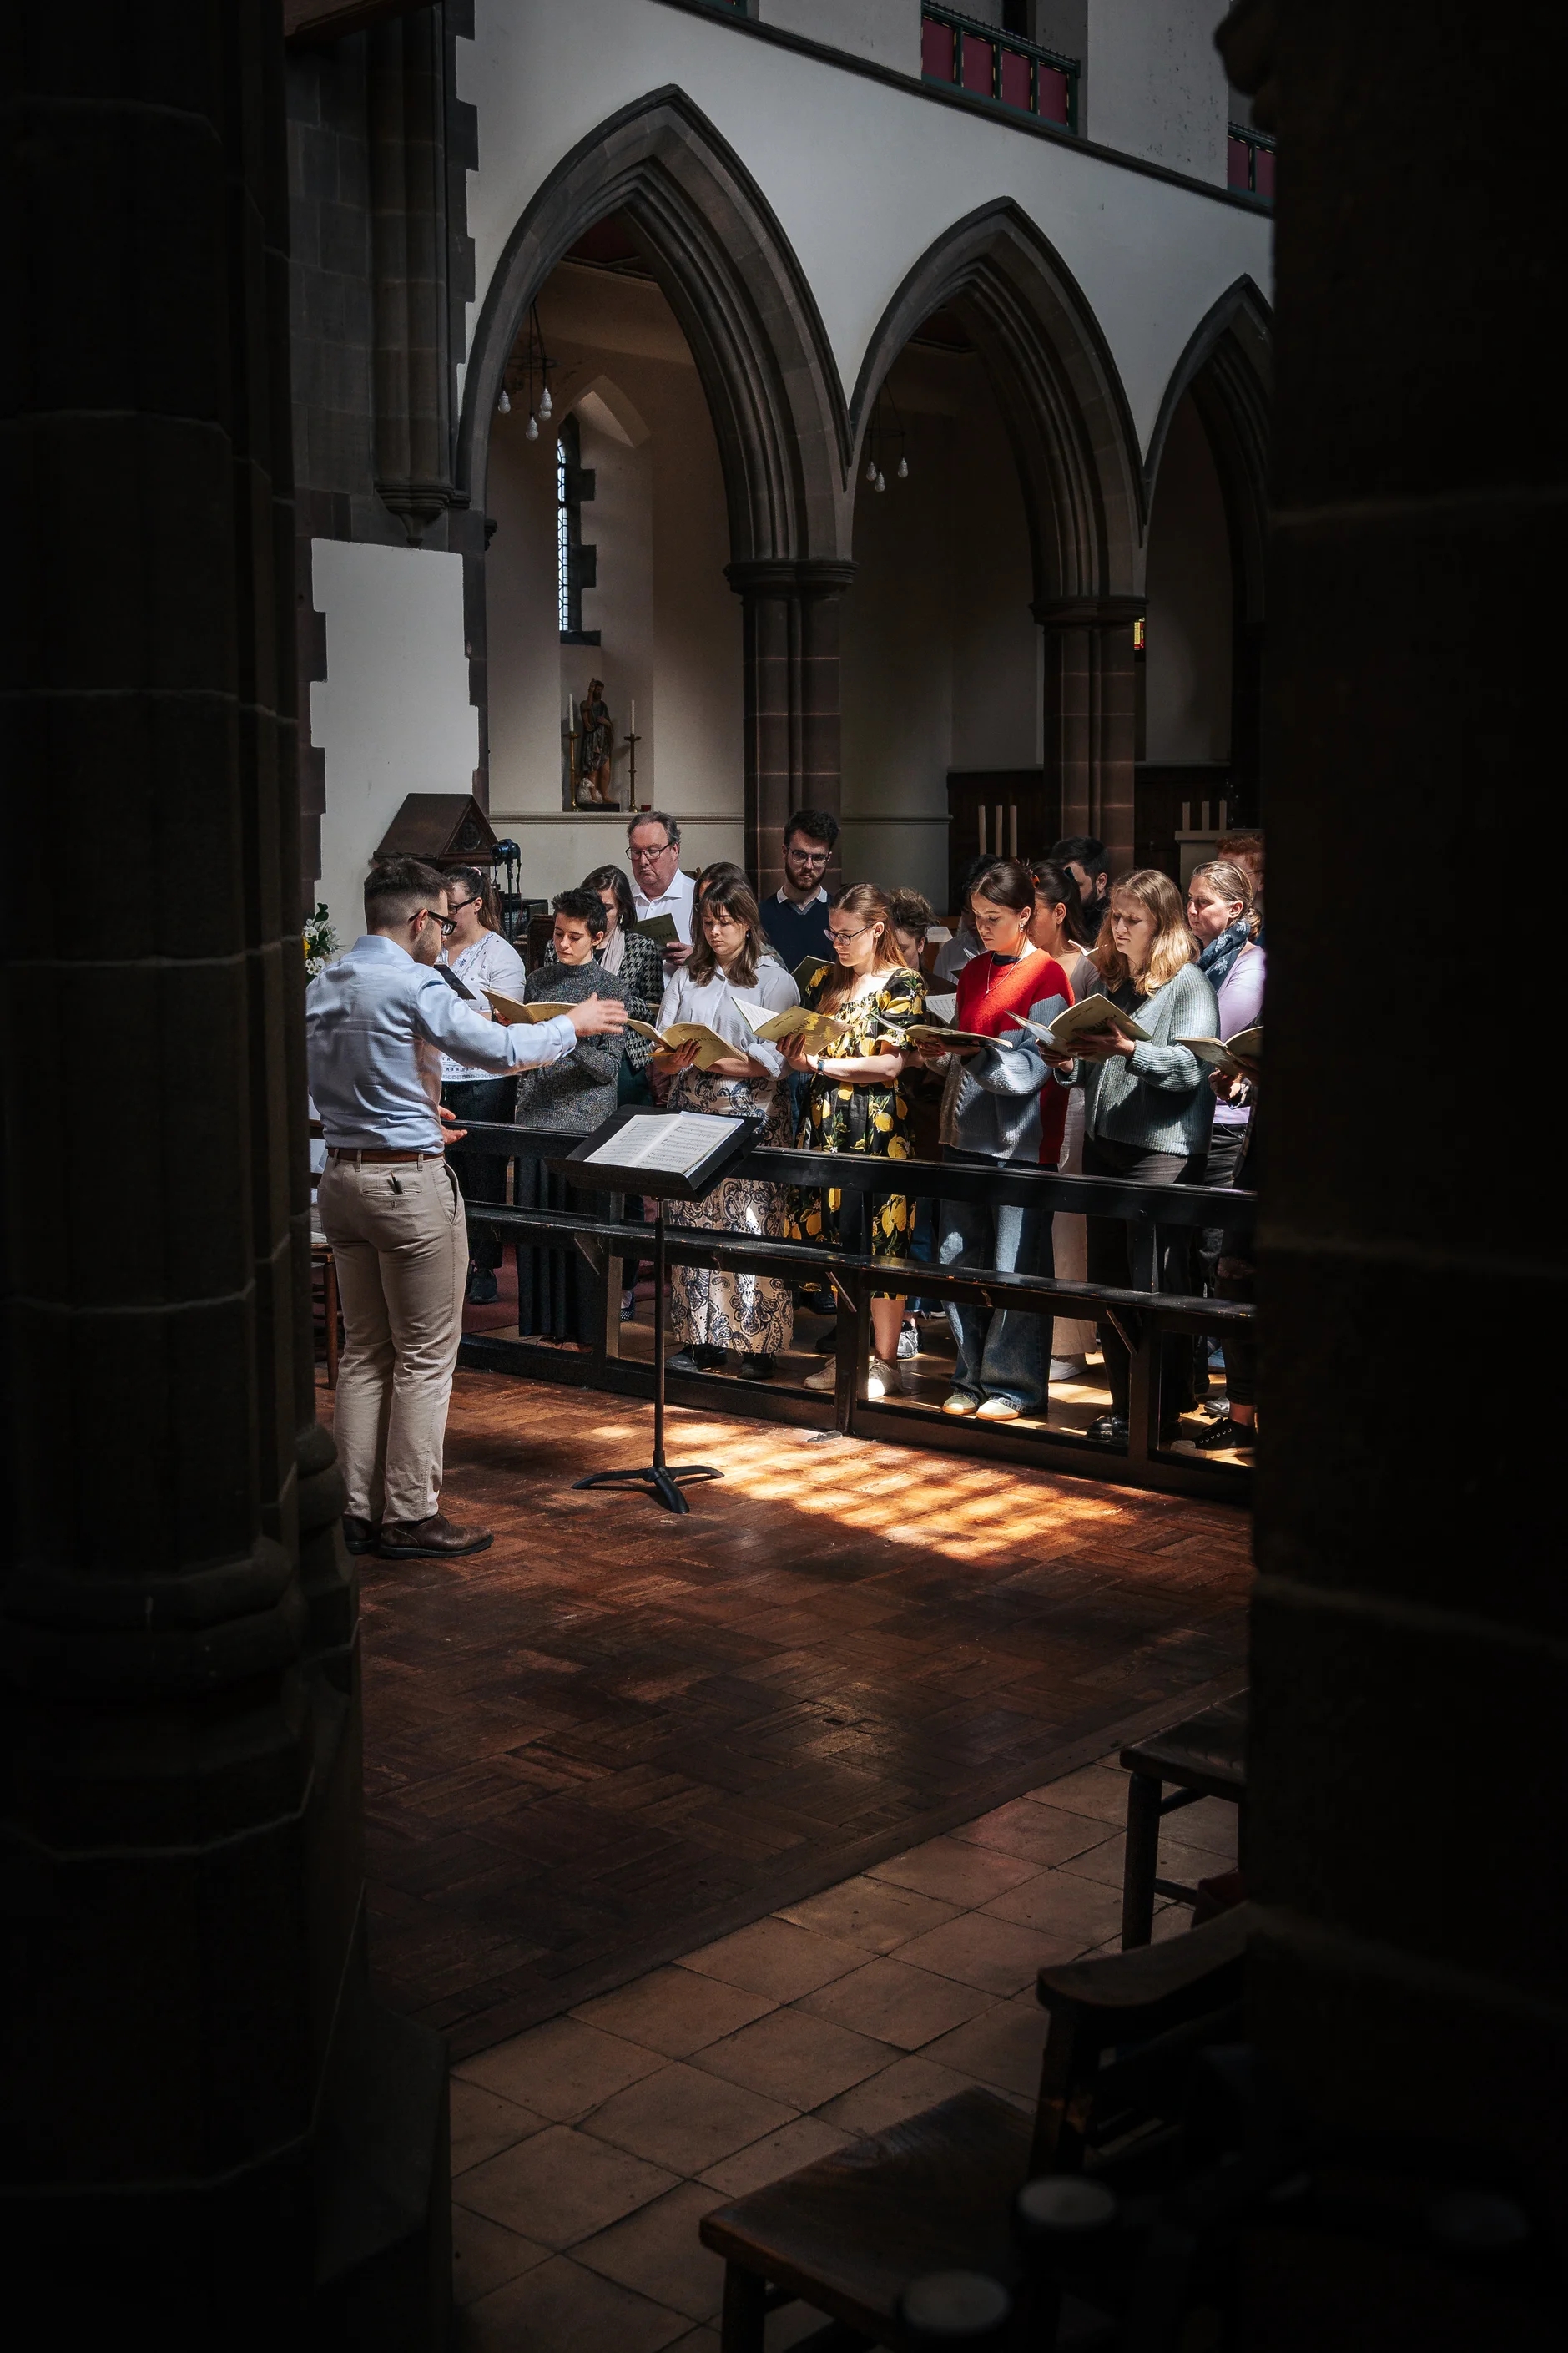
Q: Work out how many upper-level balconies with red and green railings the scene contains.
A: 2